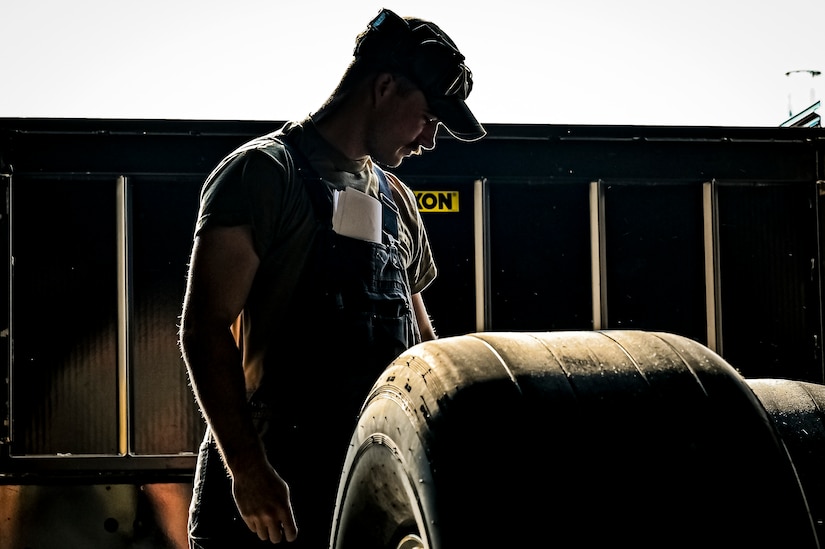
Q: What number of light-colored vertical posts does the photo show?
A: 4